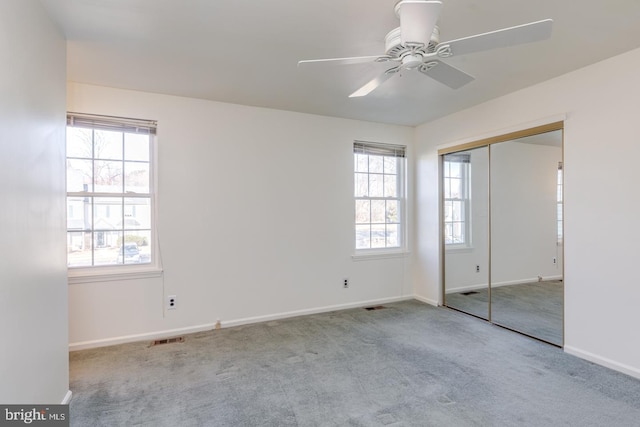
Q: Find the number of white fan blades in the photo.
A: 5